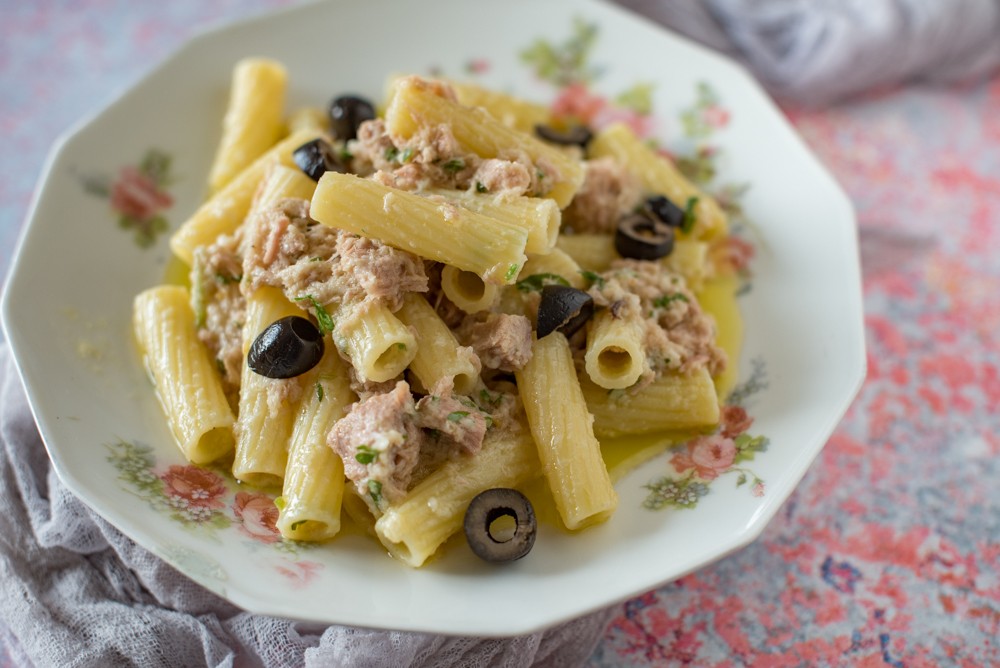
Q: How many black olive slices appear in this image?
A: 8